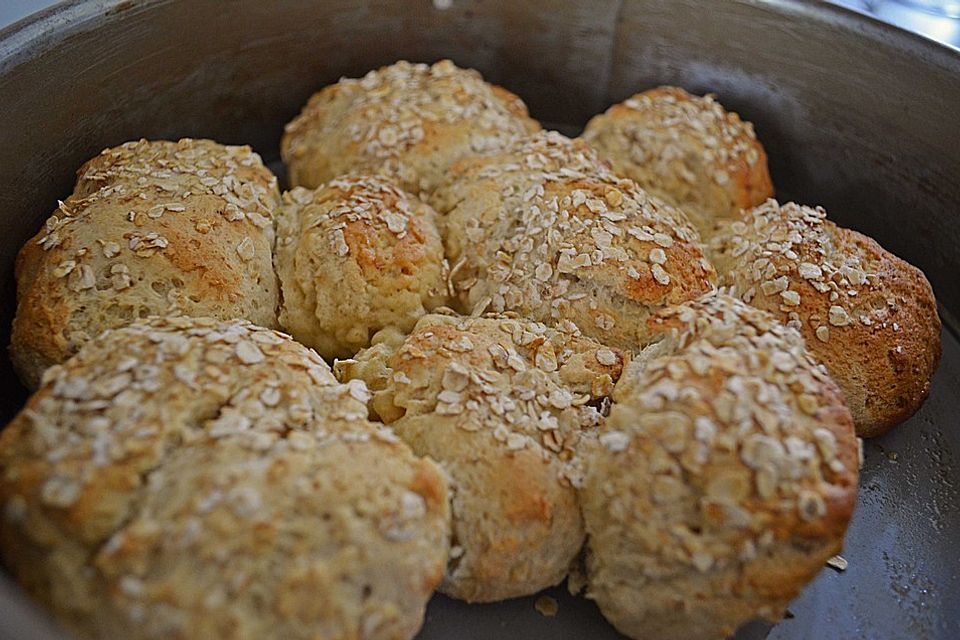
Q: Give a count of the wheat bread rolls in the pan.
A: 9